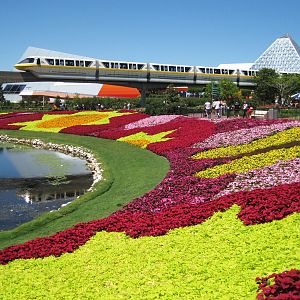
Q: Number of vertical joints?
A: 4